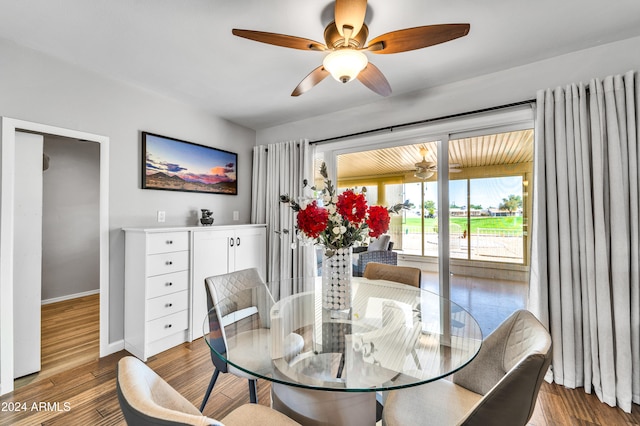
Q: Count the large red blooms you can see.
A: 3